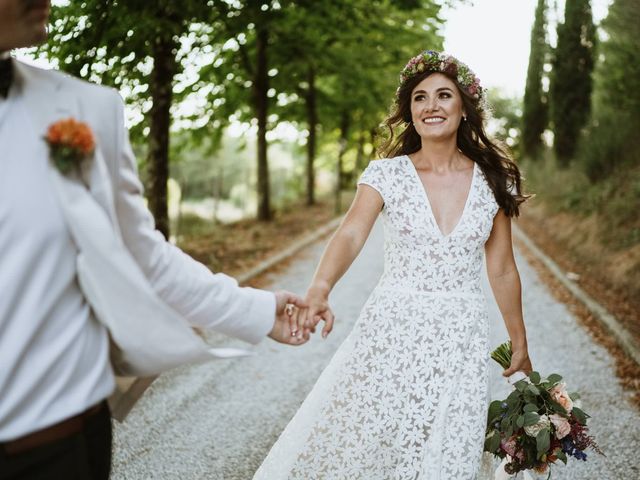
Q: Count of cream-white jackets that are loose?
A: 1